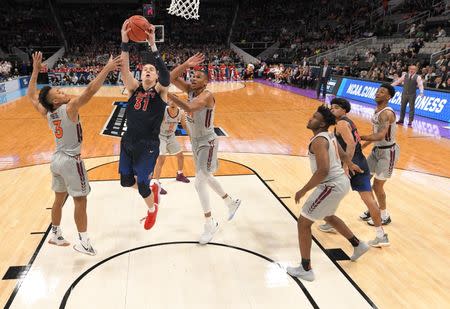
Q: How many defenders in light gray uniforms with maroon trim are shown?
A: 5